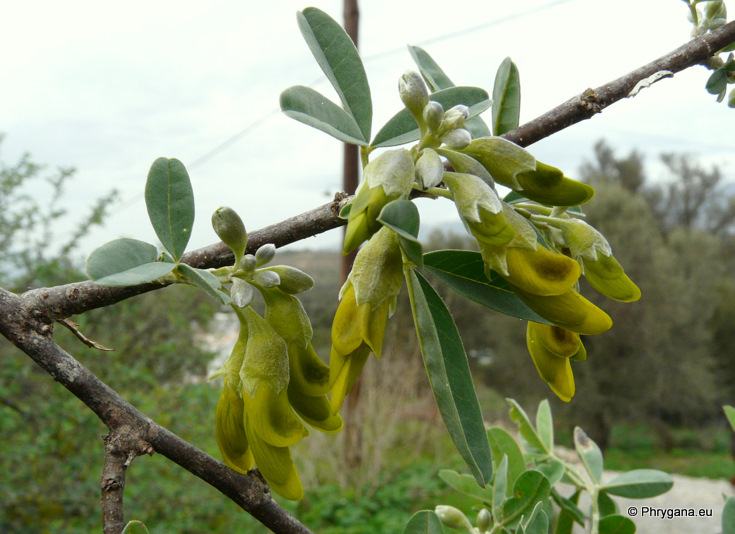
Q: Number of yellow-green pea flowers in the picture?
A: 10